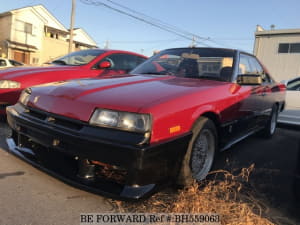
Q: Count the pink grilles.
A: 0